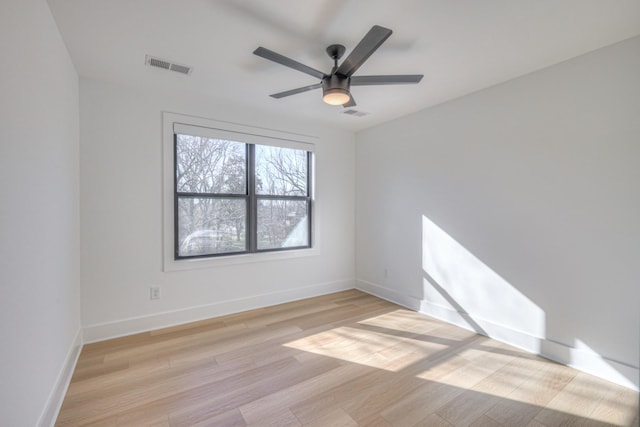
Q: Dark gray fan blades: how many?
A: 5